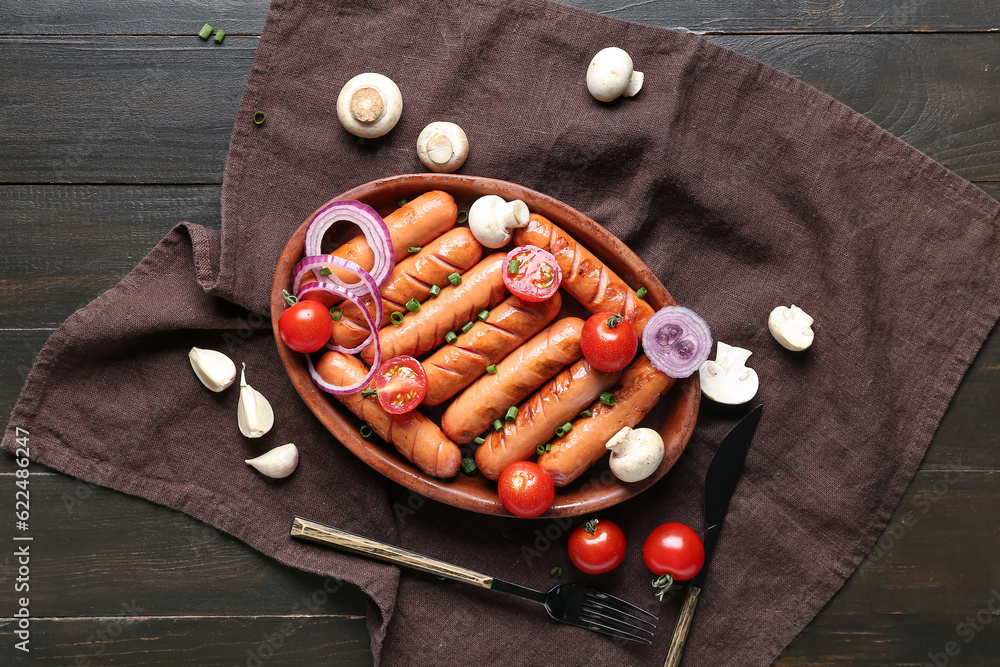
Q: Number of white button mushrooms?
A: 7